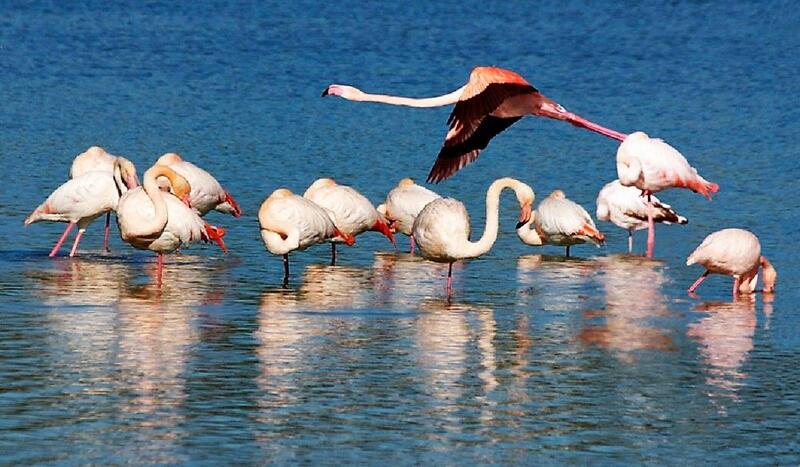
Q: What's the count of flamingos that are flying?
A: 1